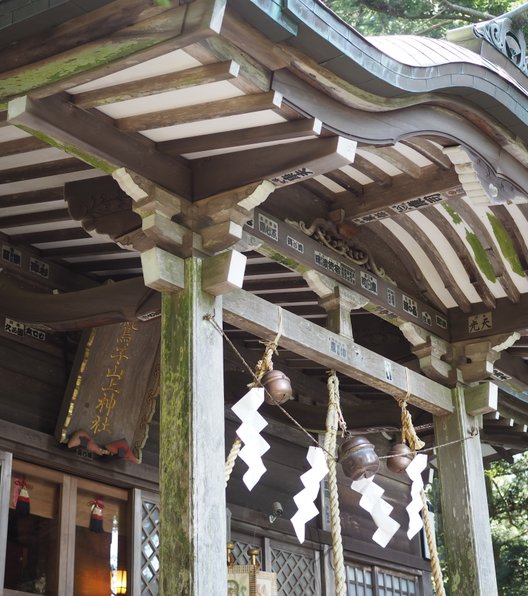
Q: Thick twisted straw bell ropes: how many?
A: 3